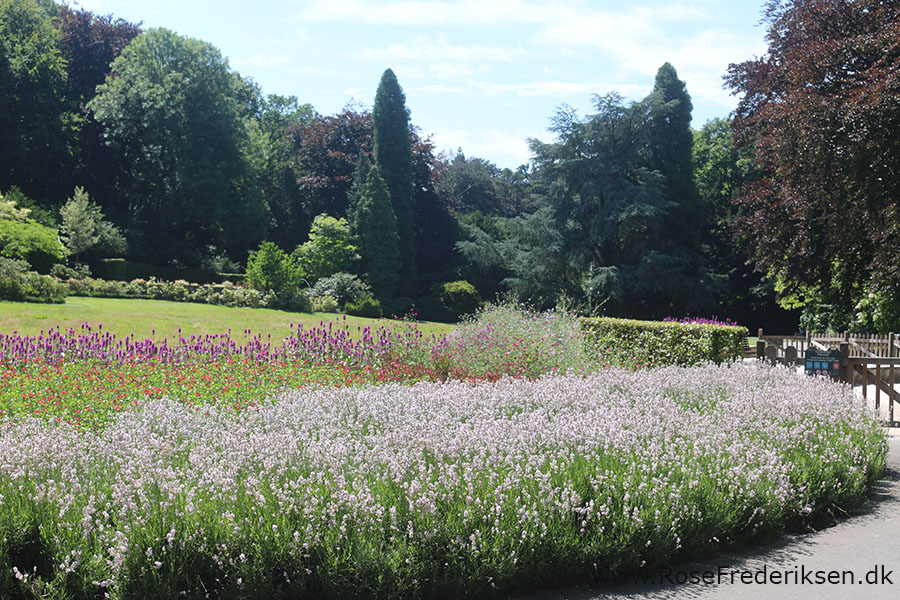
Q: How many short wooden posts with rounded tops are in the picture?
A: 4